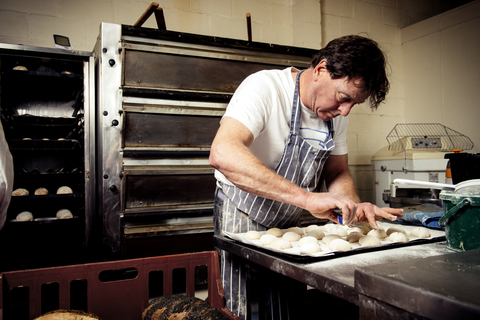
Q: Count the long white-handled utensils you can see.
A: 1